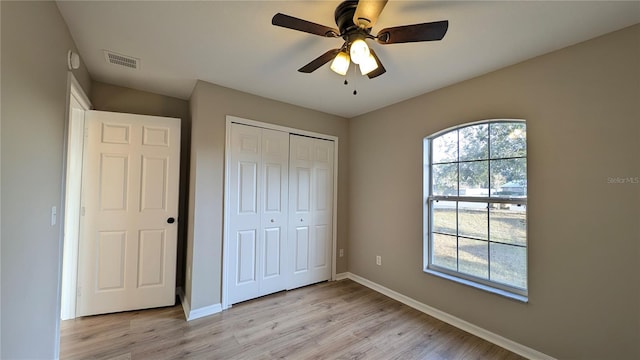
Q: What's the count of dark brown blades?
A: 4